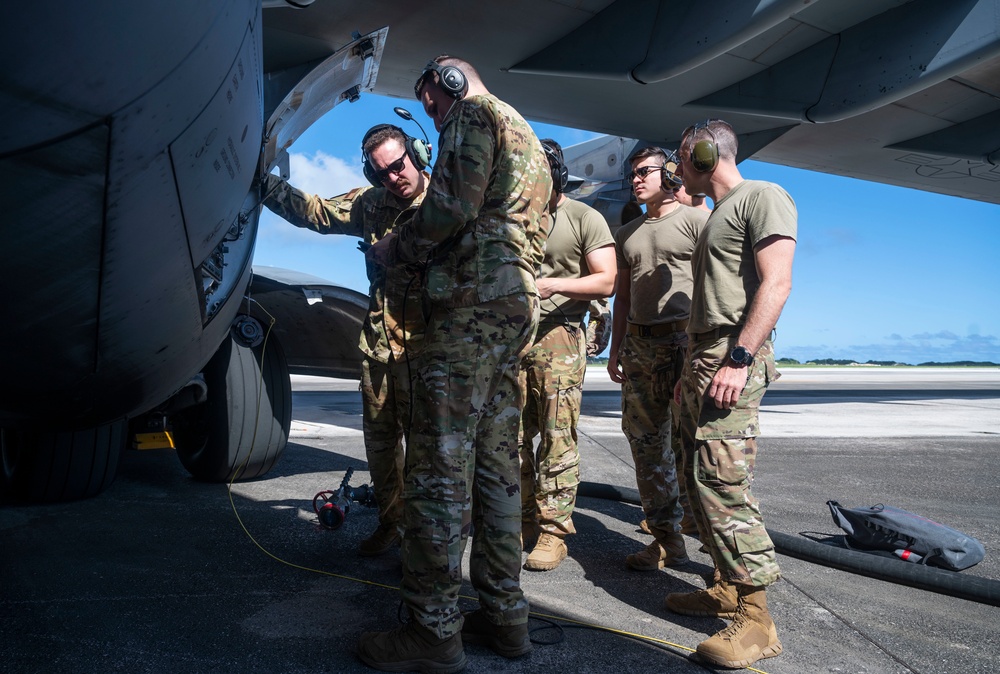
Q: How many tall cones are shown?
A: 0